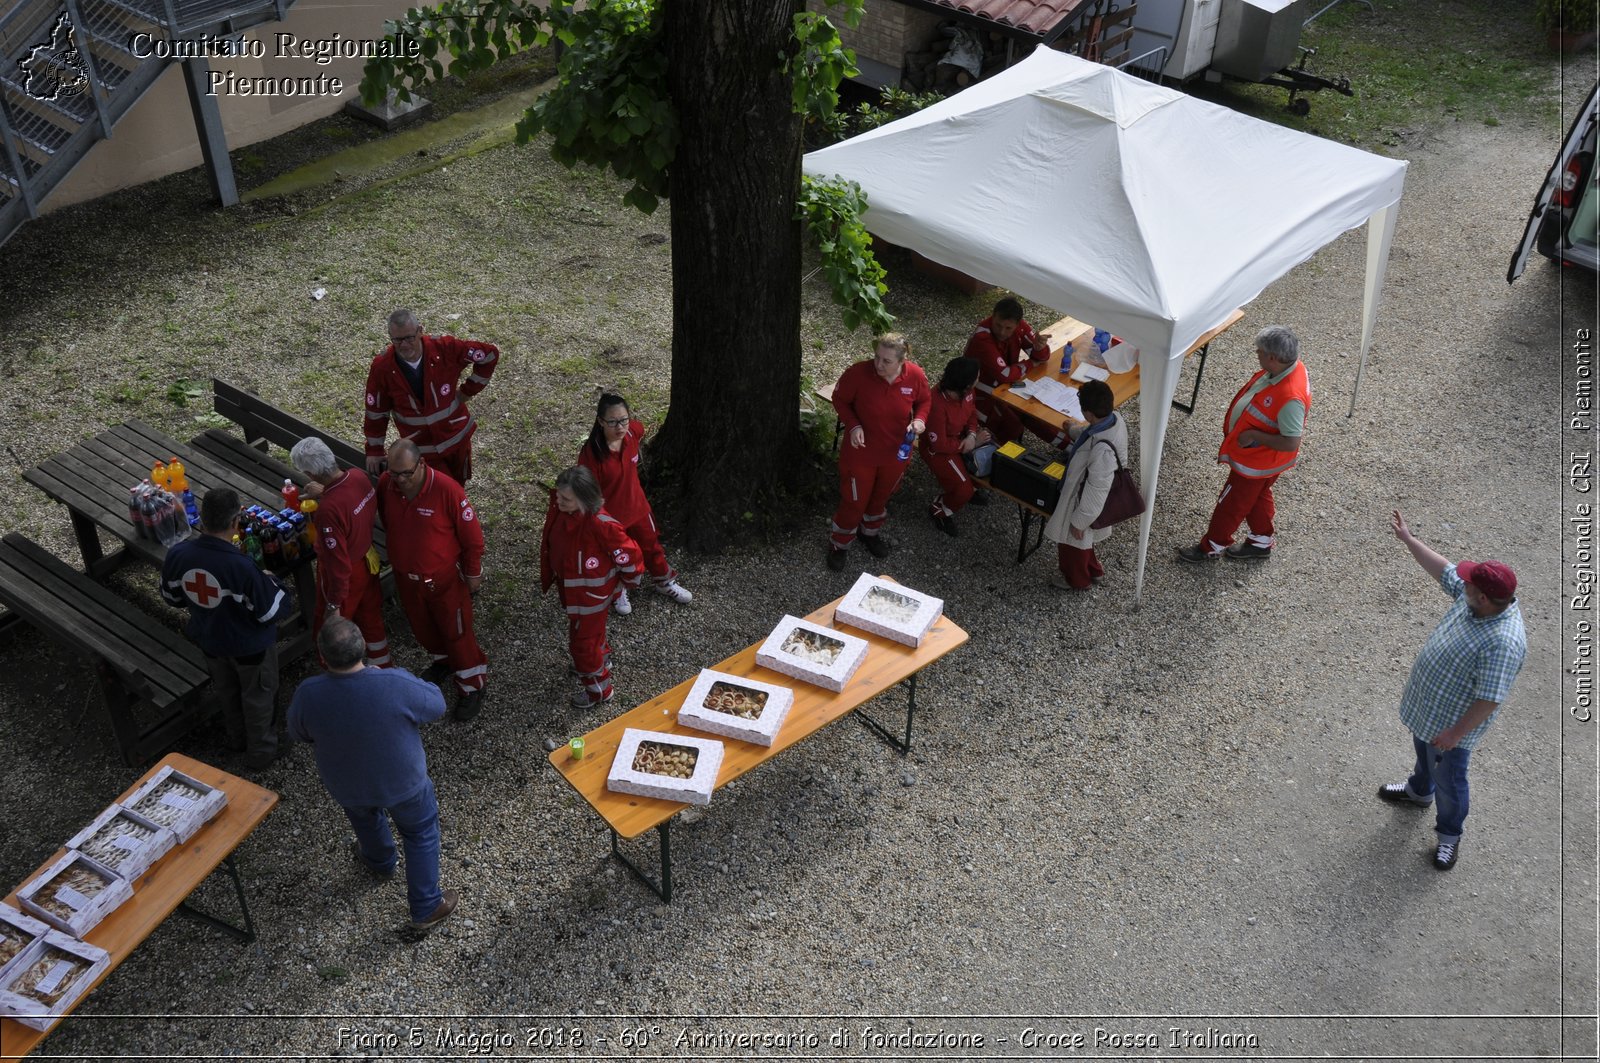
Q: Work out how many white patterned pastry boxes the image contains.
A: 9